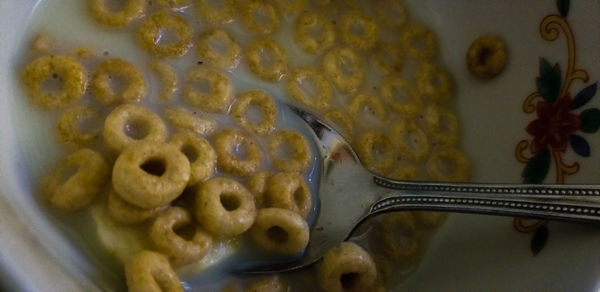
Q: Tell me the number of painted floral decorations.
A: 1